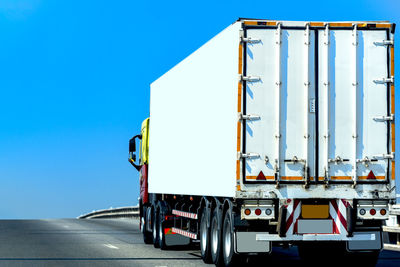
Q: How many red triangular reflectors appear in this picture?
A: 2